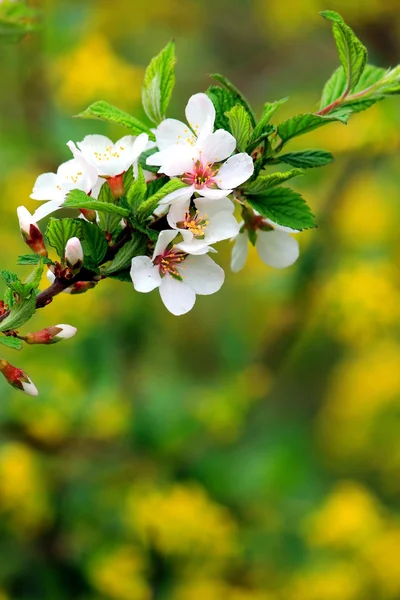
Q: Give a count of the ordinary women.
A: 0